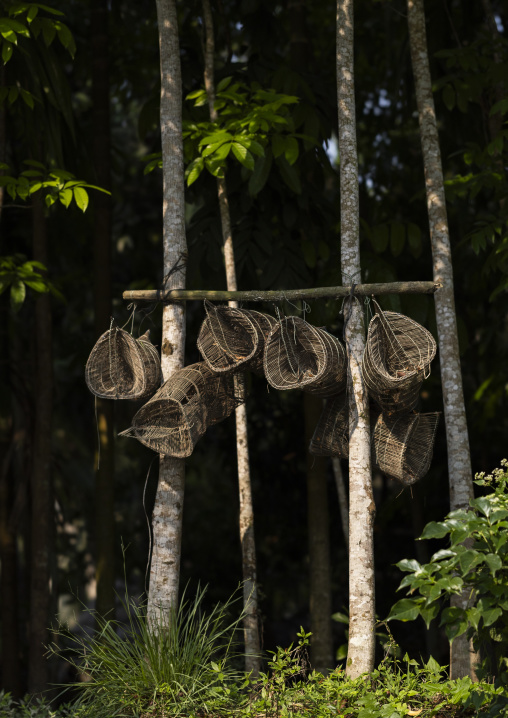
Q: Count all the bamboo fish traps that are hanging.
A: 7